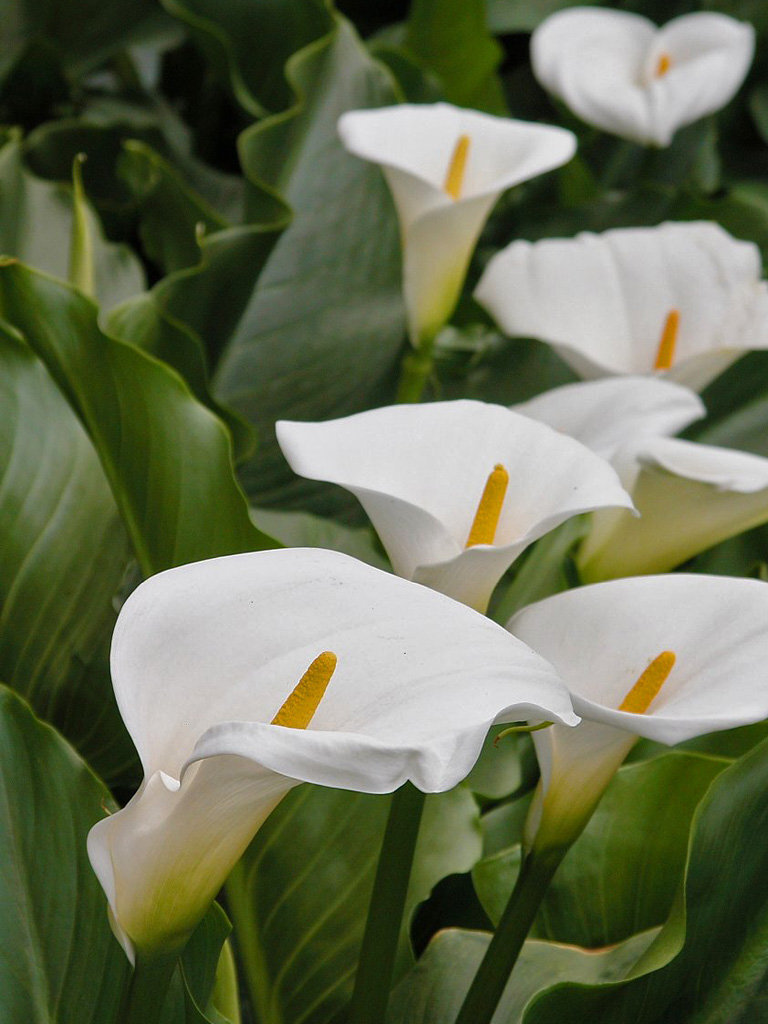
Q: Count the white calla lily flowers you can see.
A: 7